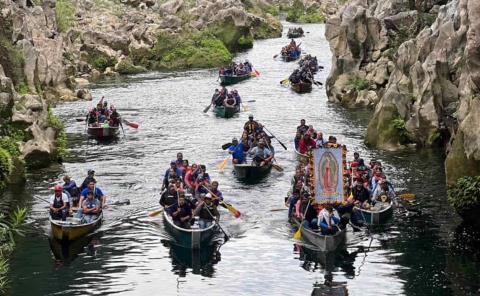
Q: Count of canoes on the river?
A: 13